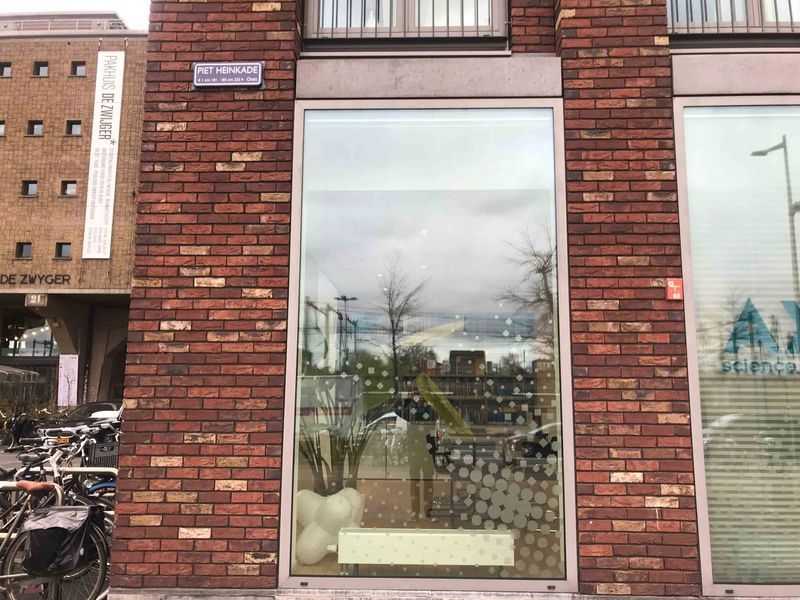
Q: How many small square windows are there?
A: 10